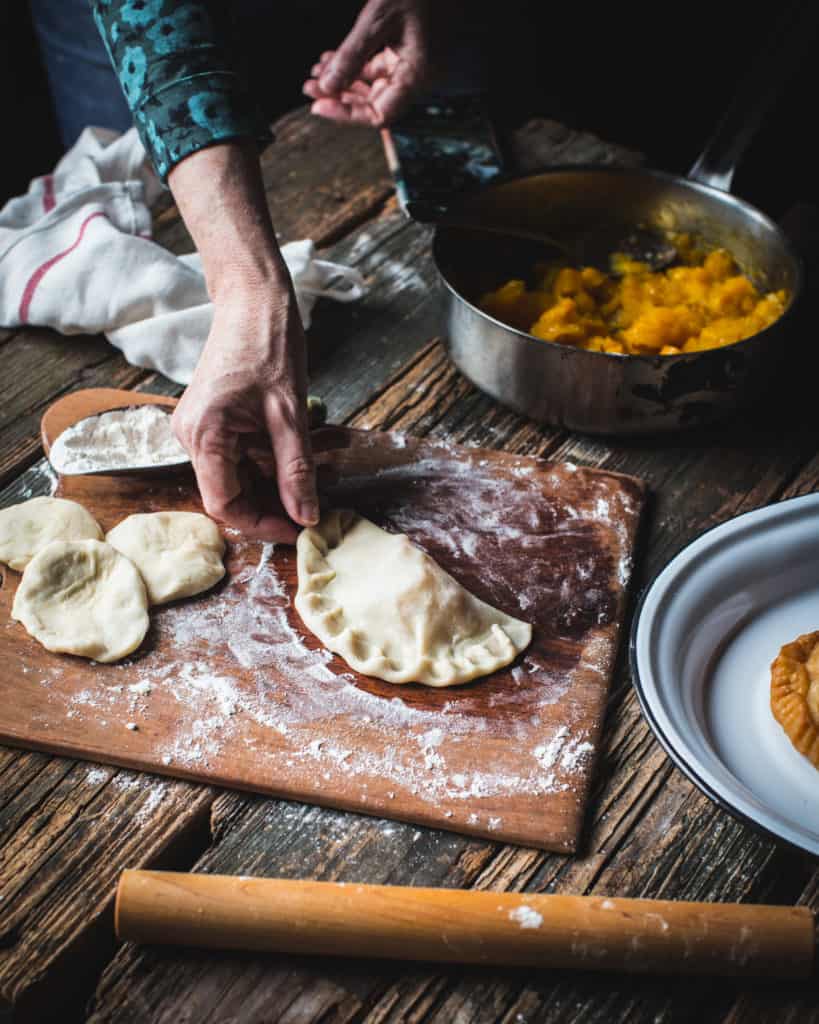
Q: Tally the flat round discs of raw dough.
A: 3